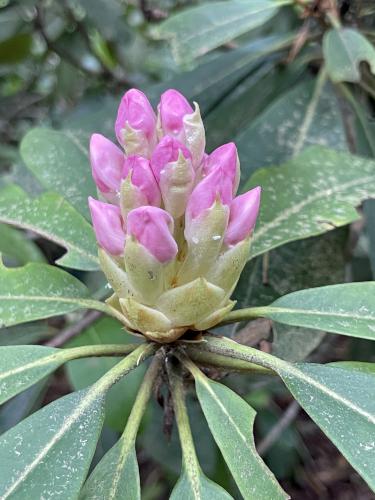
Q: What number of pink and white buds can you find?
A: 10